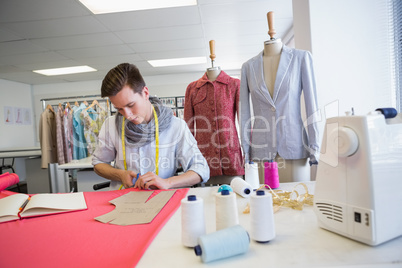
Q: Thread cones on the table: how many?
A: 7